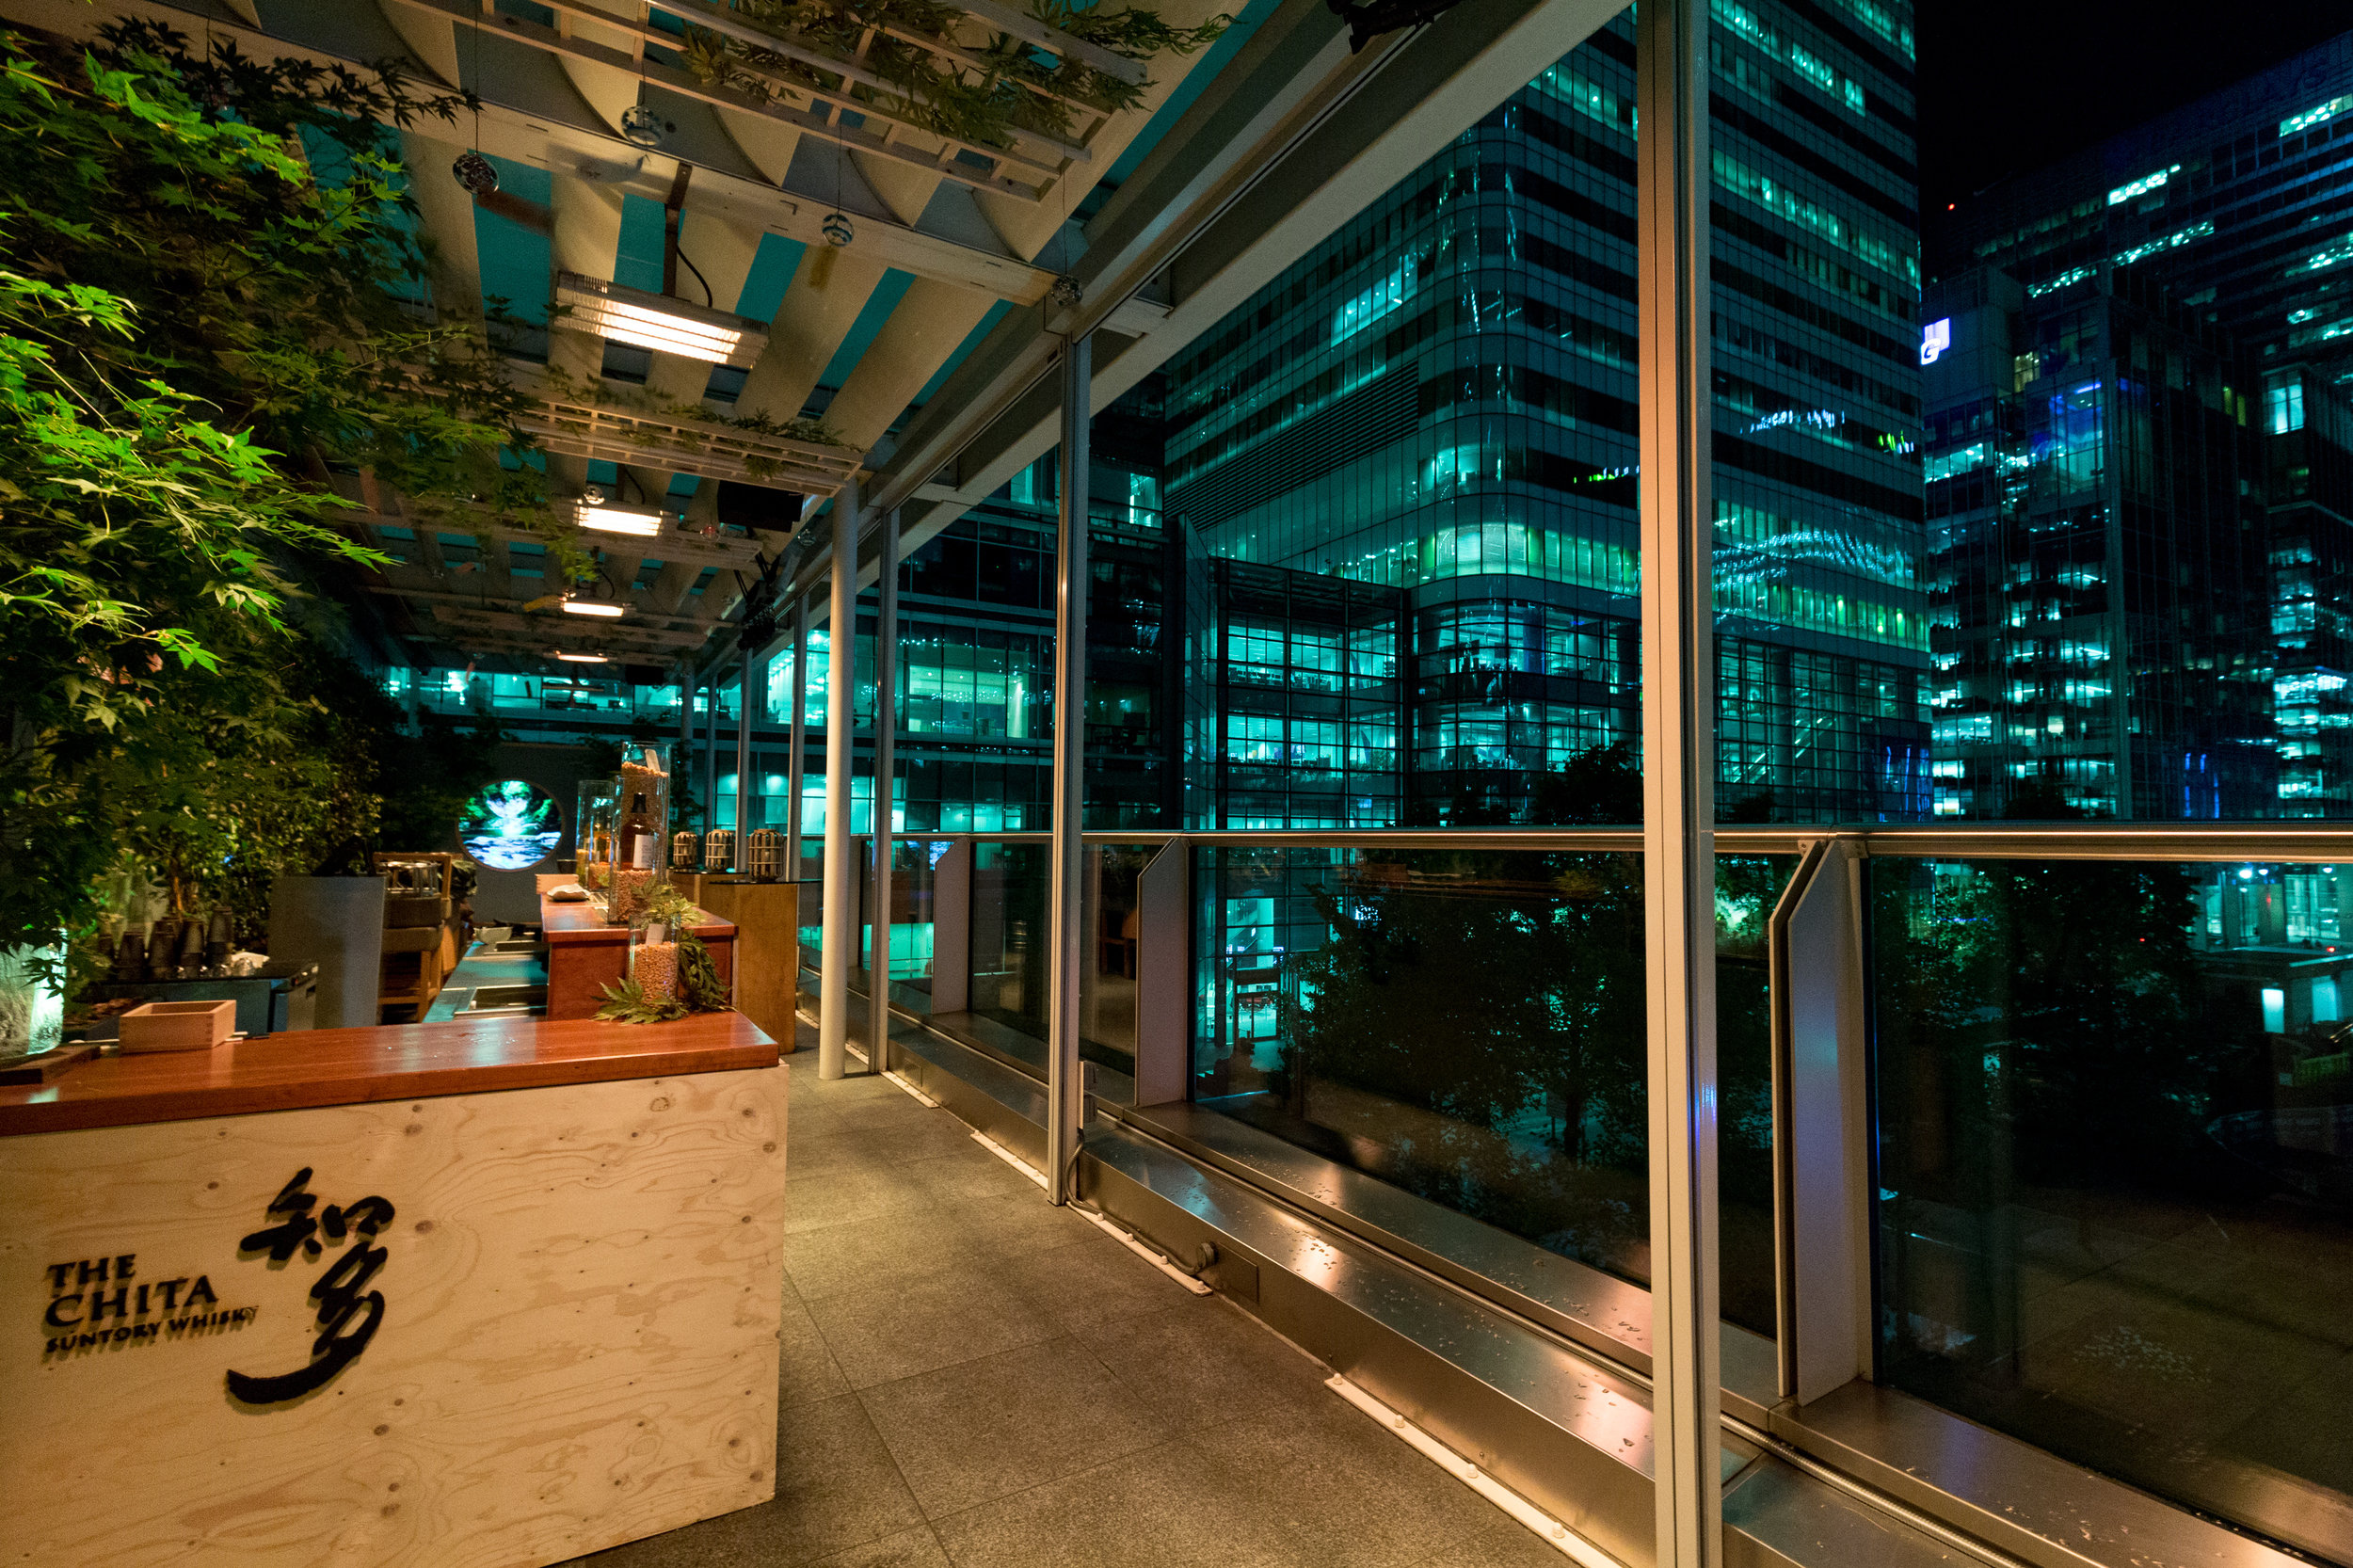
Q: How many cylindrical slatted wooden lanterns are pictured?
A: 3